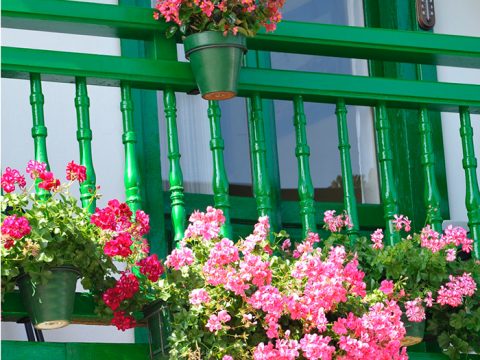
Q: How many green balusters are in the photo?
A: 11